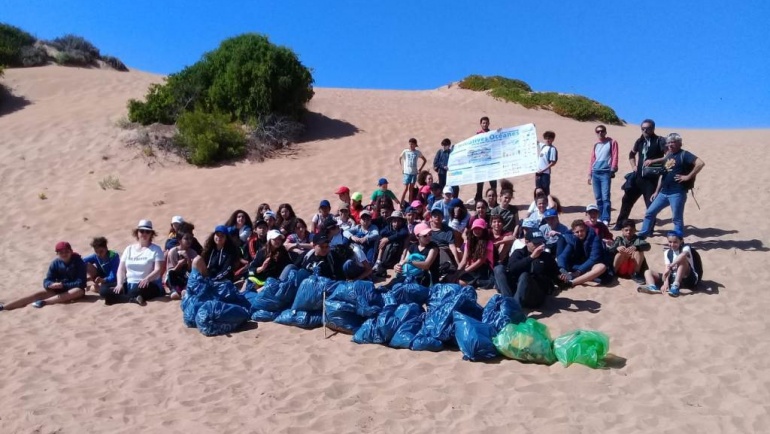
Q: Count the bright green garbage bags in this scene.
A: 2